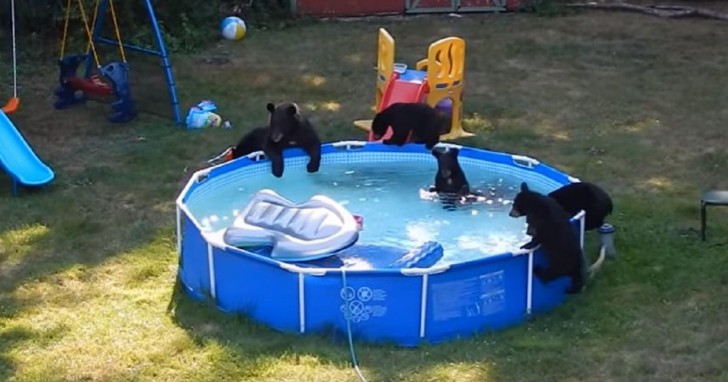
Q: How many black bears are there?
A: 5